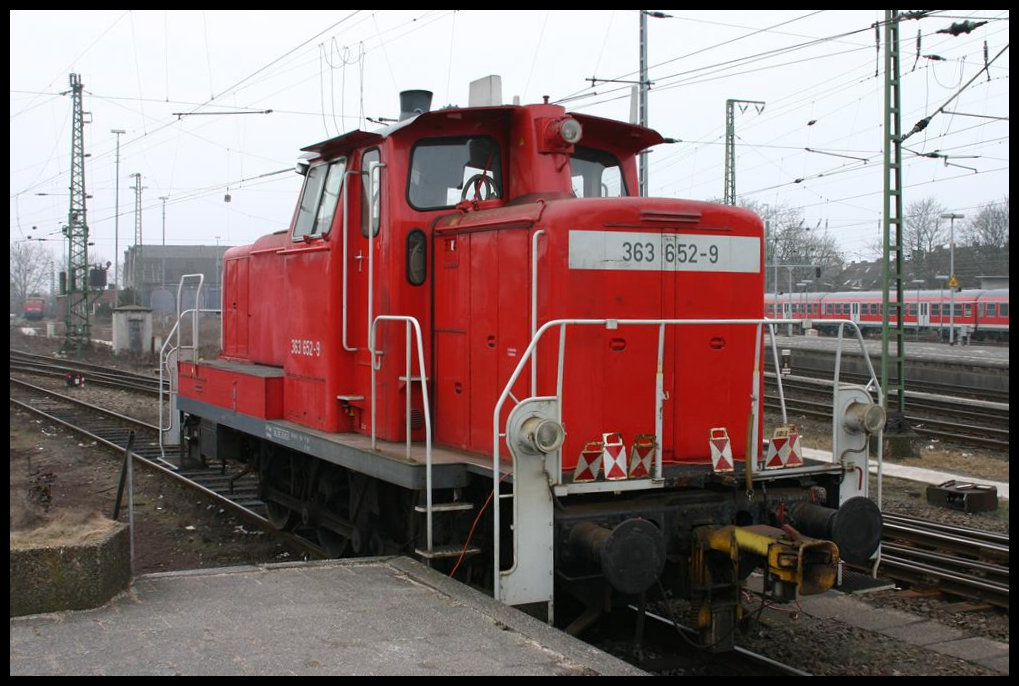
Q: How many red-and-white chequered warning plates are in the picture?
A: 6